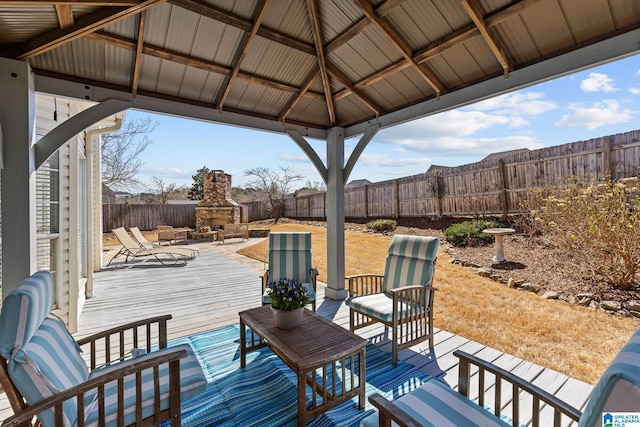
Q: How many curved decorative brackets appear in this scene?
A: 3